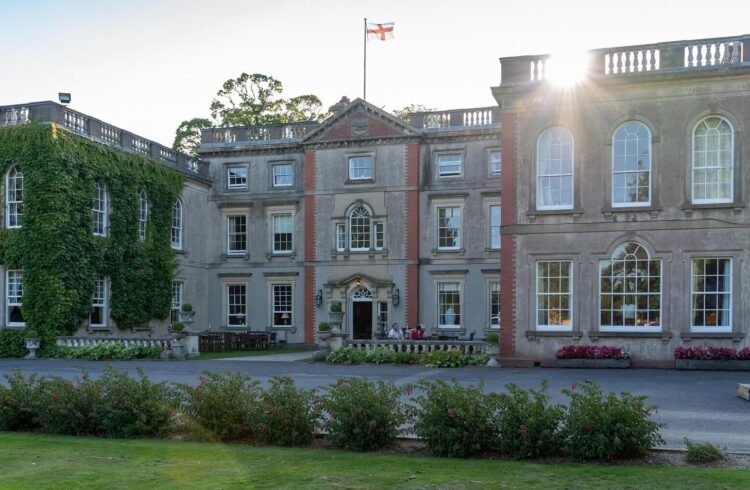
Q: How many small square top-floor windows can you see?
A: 5